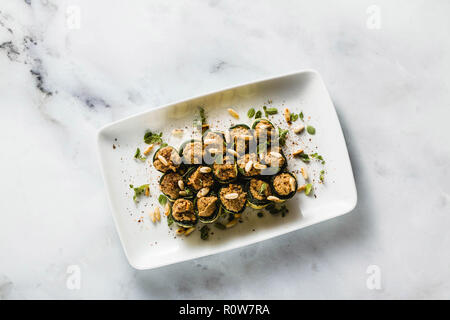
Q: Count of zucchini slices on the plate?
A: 15